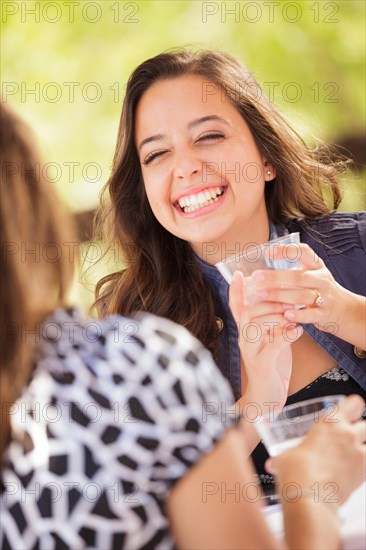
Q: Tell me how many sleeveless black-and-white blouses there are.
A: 1